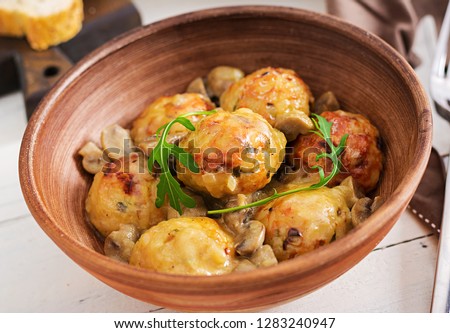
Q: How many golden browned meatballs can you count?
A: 7